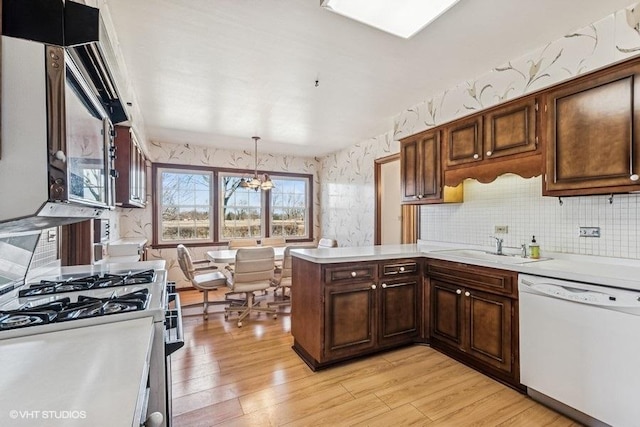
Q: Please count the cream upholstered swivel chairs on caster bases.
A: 6